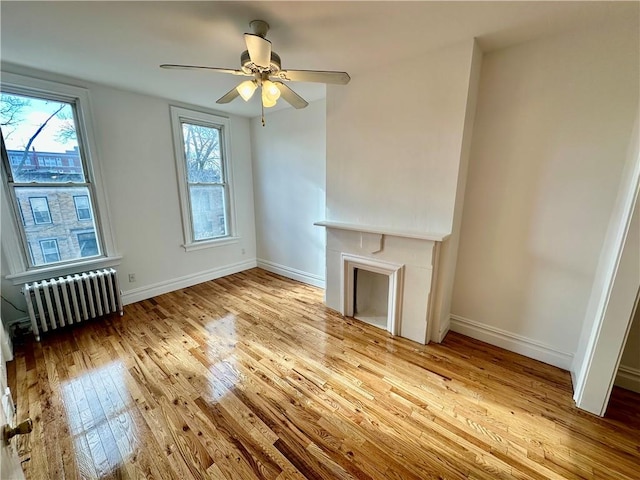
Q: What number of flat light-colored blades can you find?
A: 5